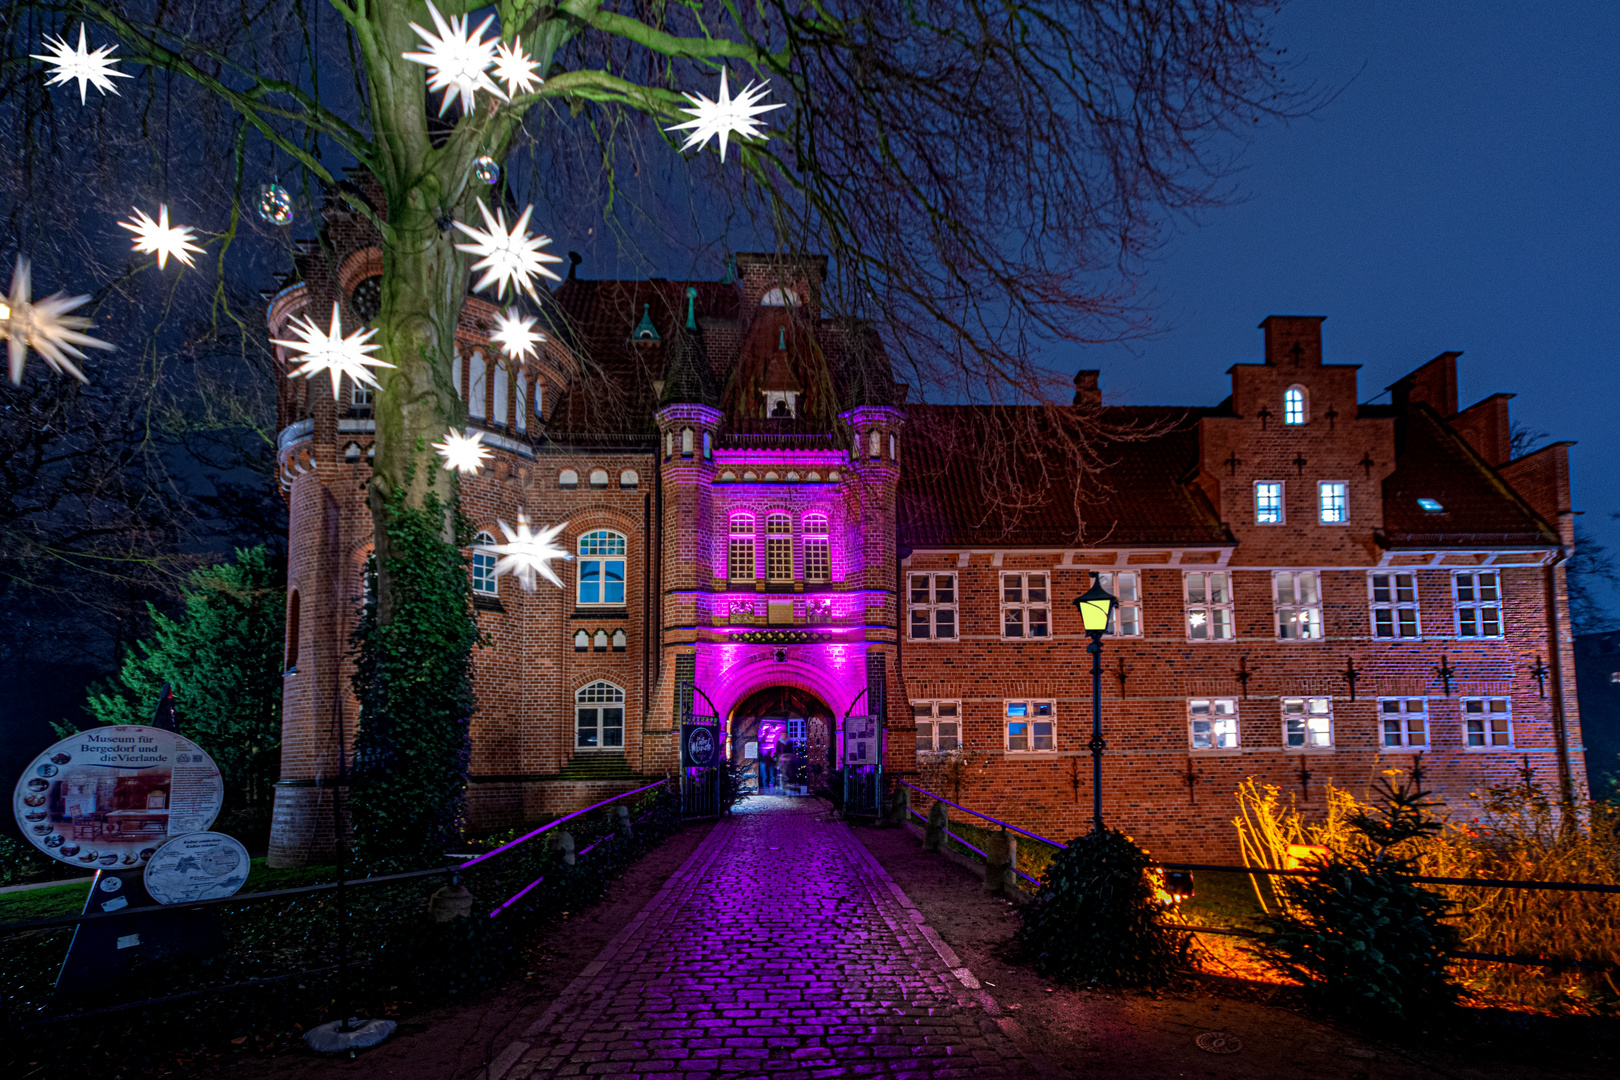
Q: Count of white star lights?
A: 11